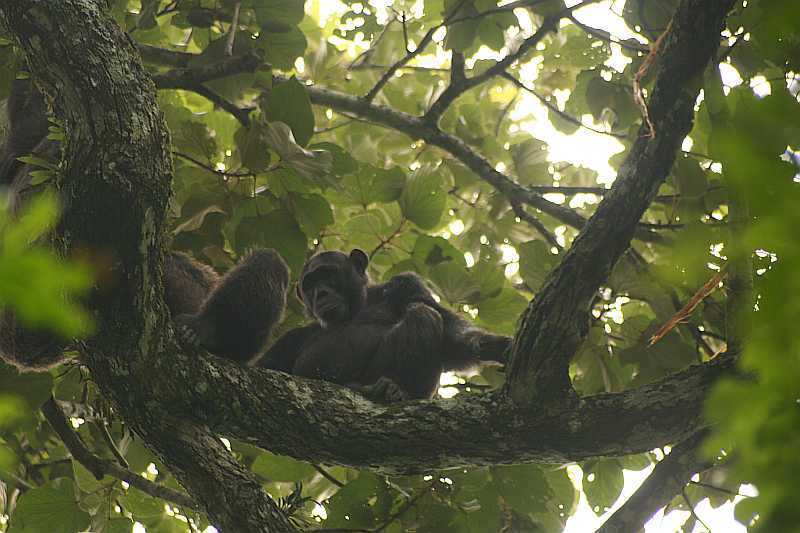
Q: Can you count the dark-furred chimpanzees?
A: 2